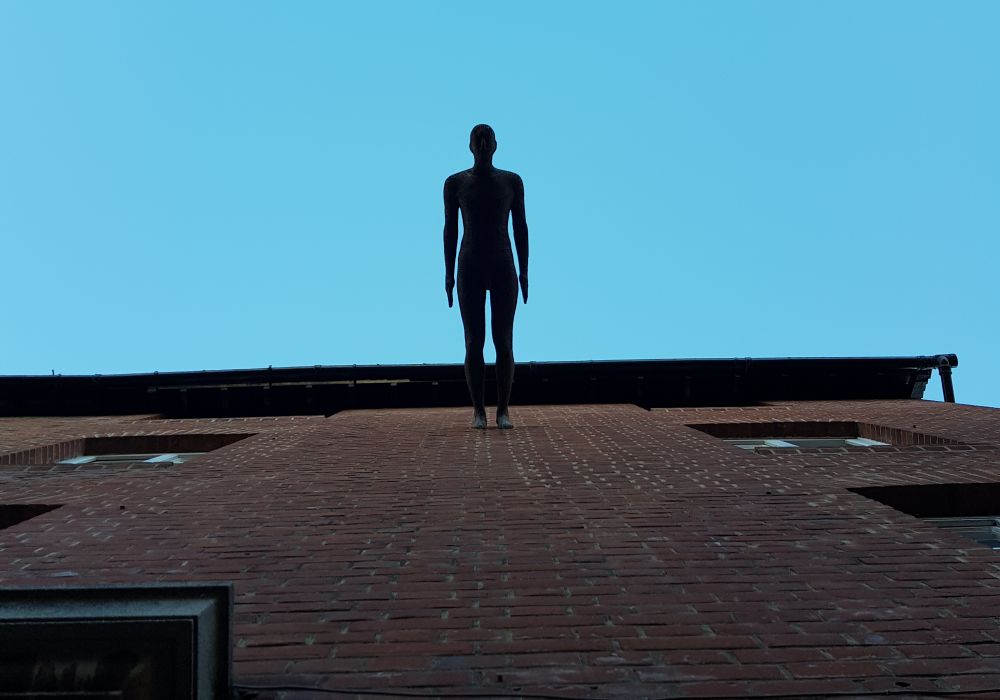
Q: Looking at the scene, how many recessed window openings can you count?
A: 4